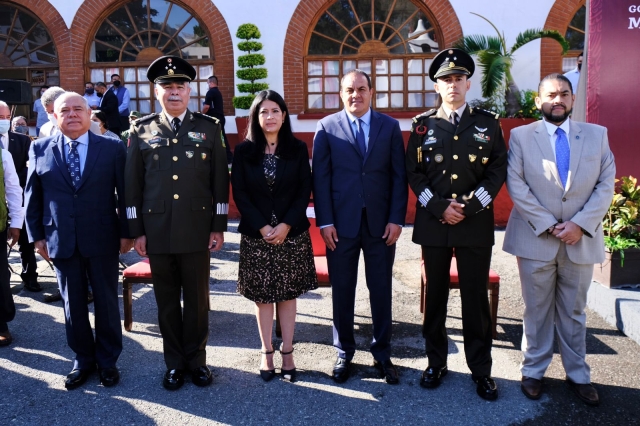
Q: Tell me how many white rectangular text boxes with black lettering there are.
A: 0